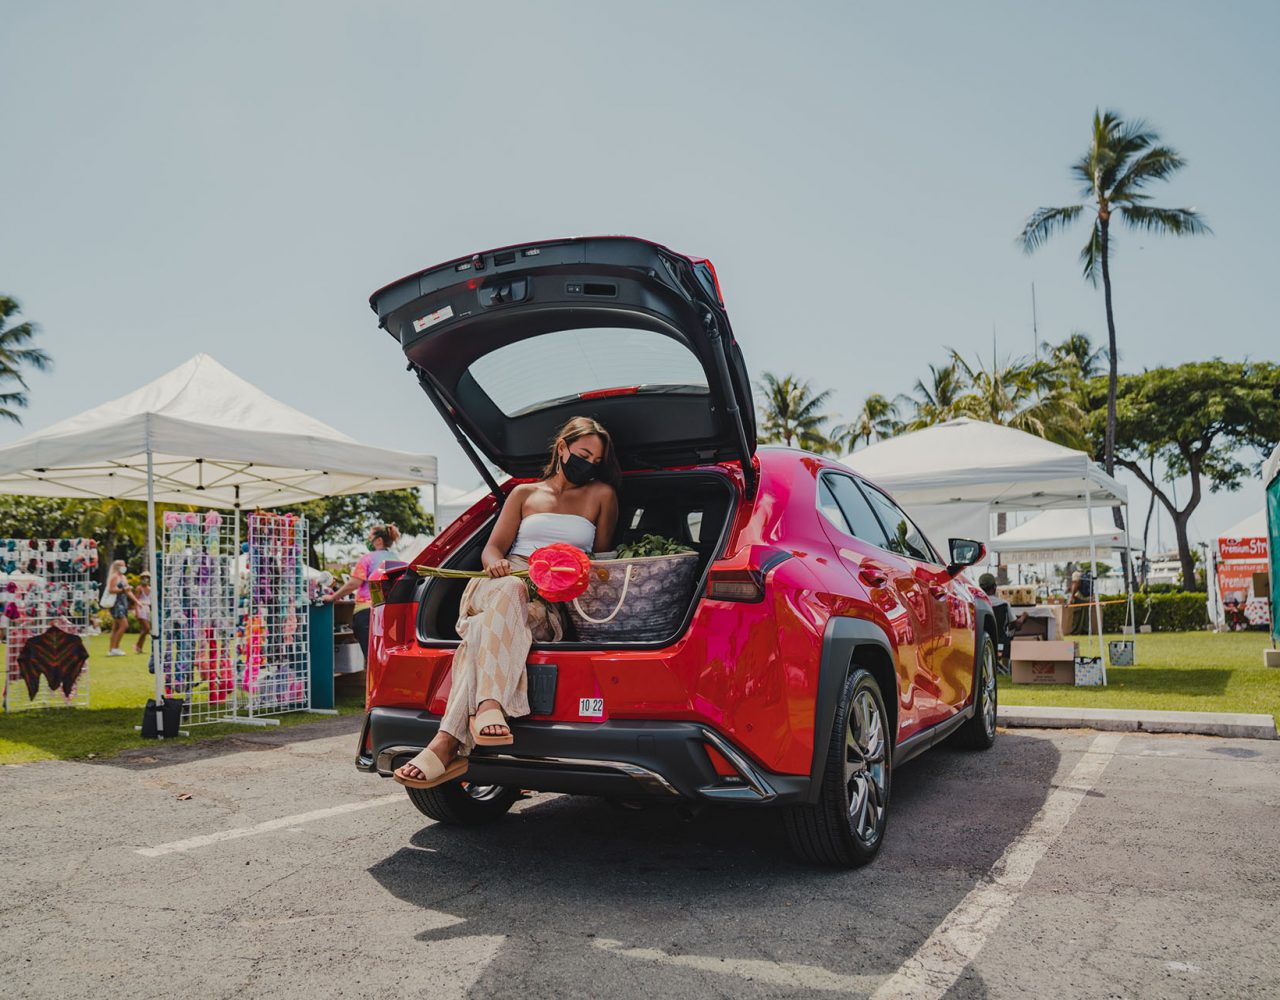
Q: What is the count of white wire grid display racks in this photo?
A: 3